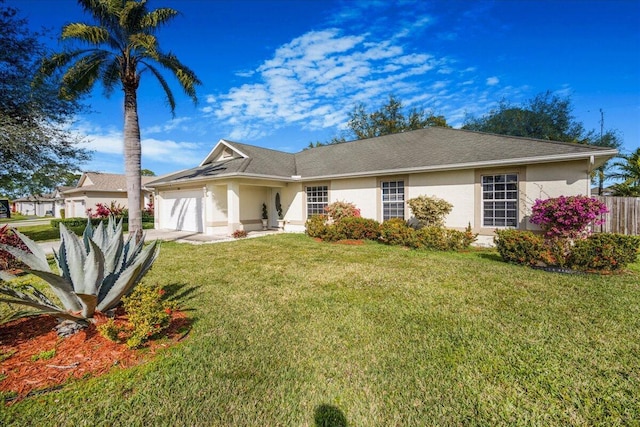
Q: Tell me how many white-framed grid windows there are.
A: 3